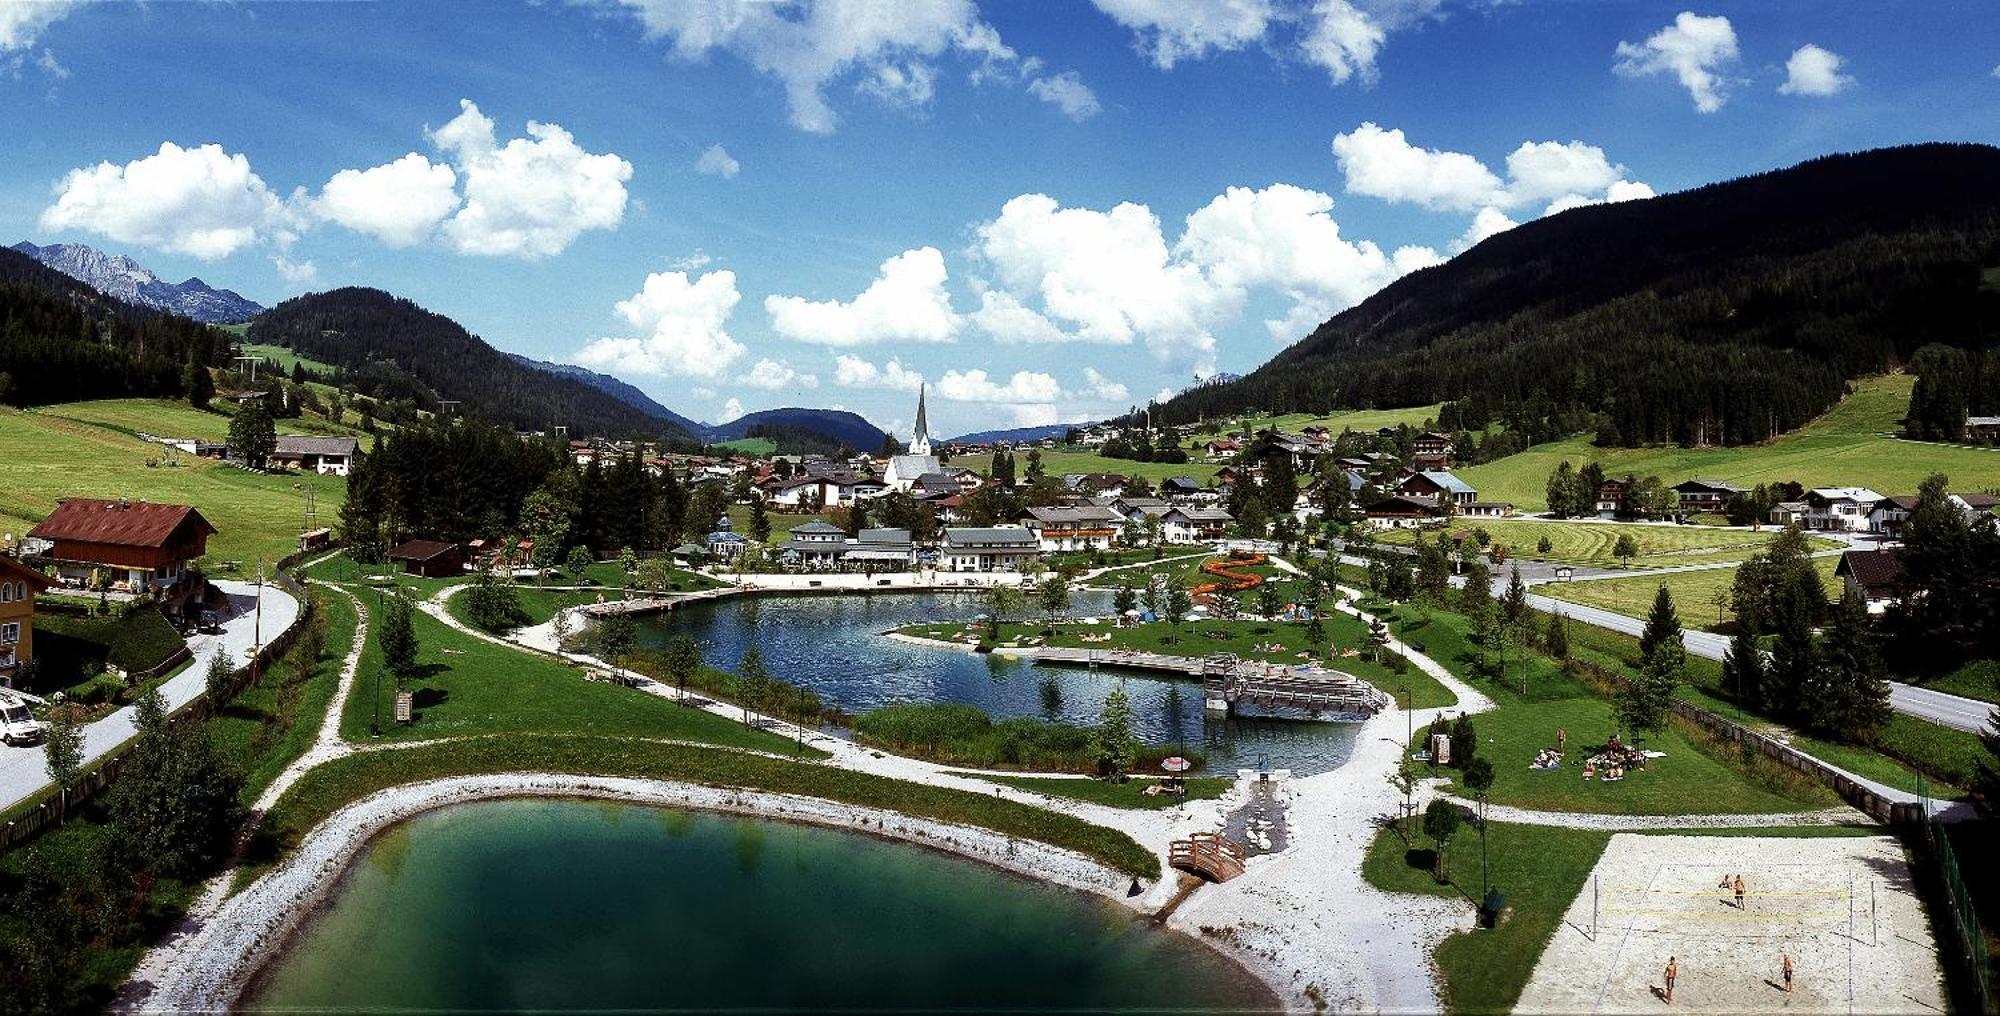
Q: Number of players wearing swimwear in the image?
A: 4